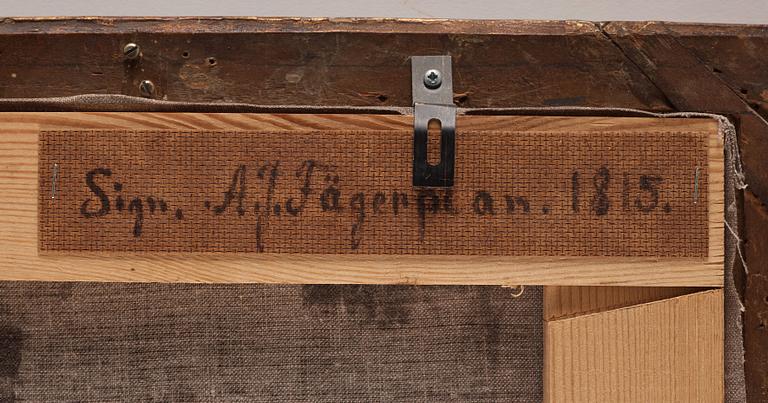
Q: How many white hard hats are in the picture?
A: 0